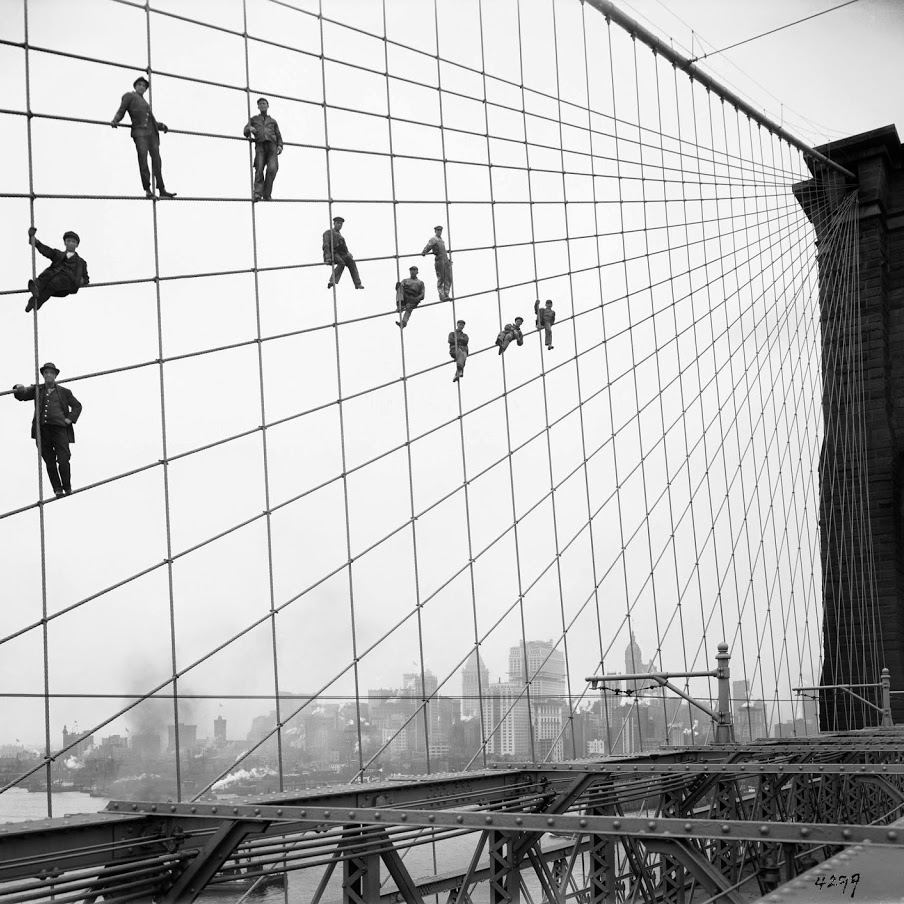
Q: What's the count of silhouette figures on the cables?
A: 10